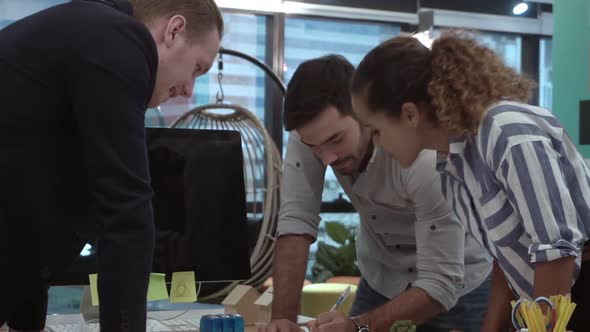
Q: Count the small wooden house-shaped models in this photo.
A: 2